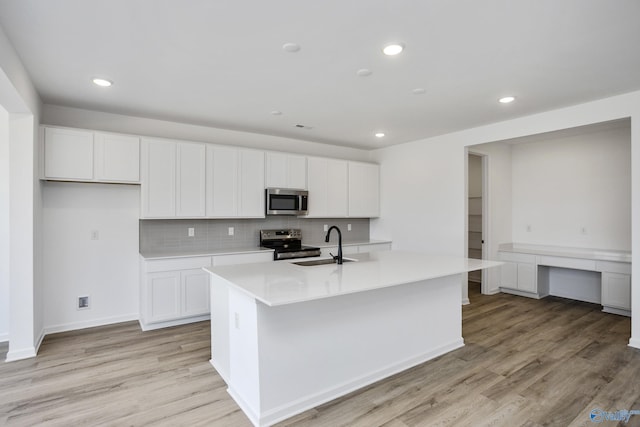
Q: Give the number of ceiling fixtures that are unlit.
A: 4